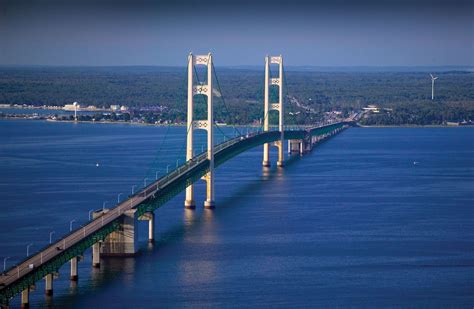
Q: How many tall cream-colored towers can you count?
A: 2